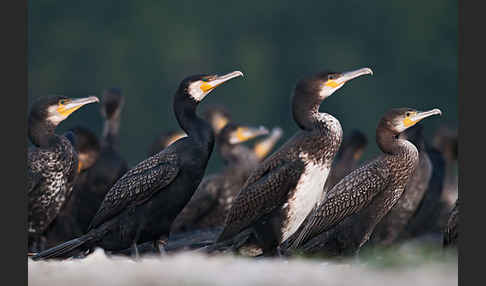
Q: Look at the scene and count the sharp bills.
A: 4